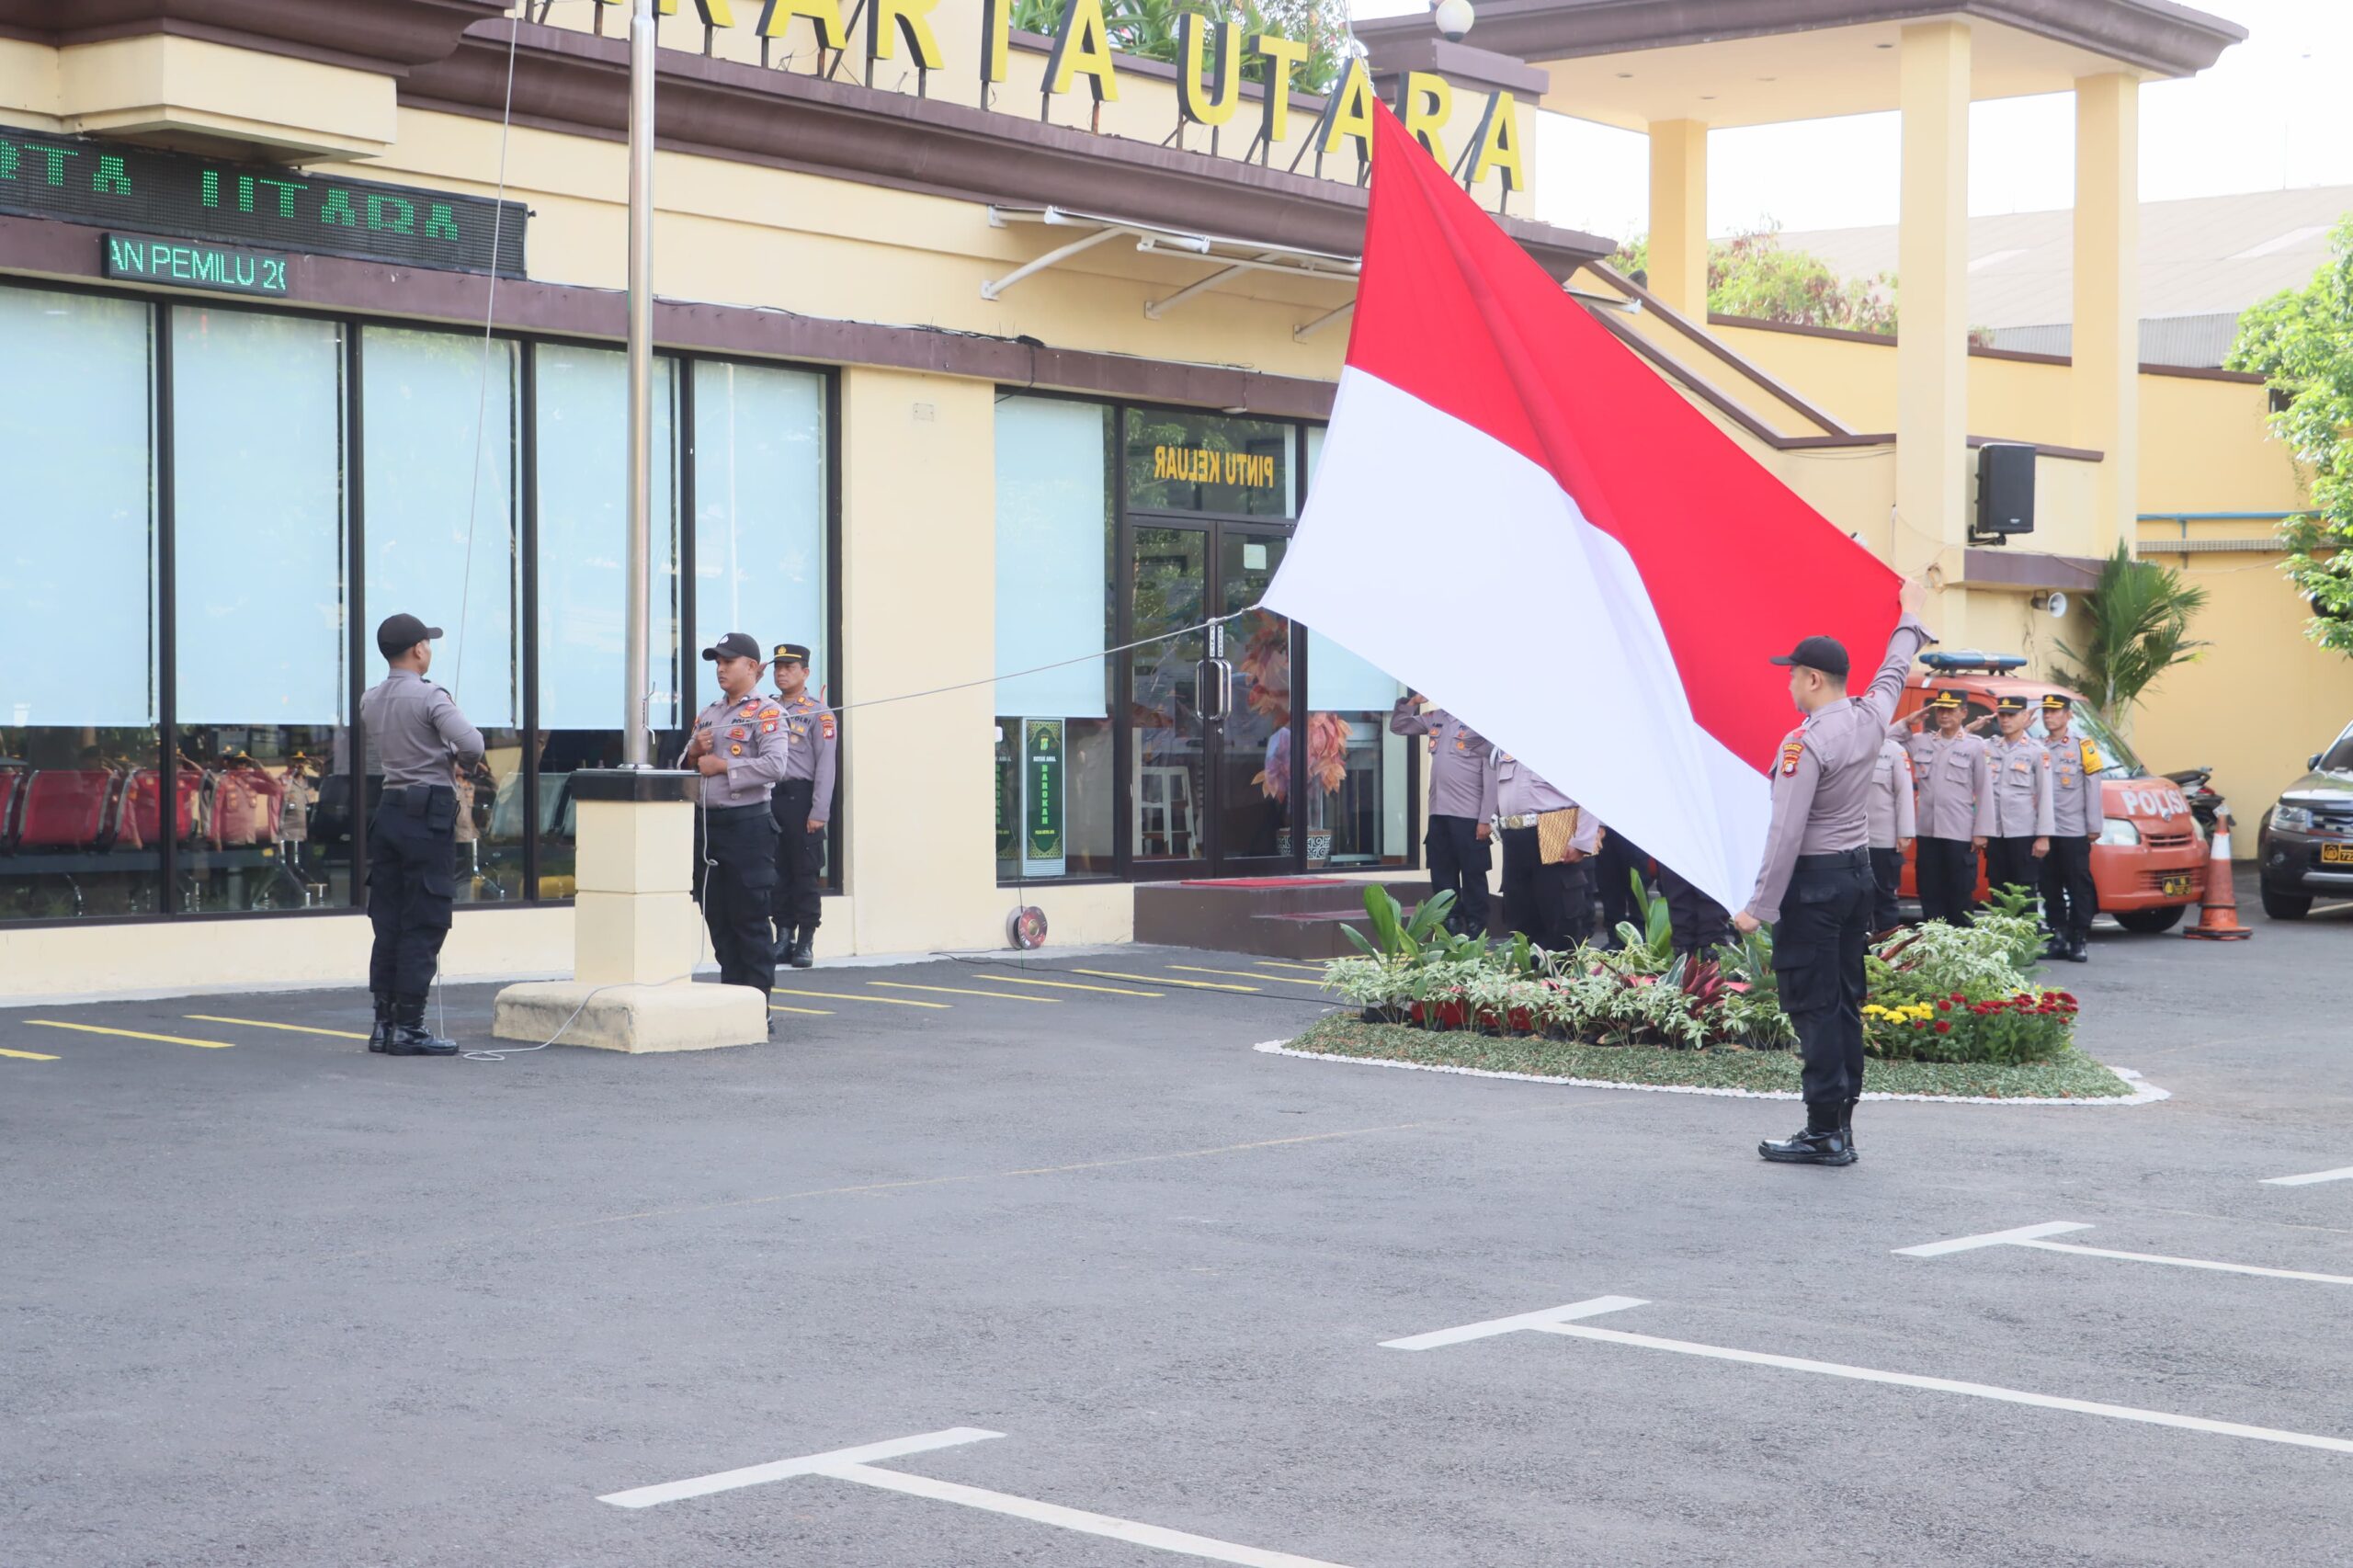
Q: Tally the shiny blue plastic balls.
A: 0